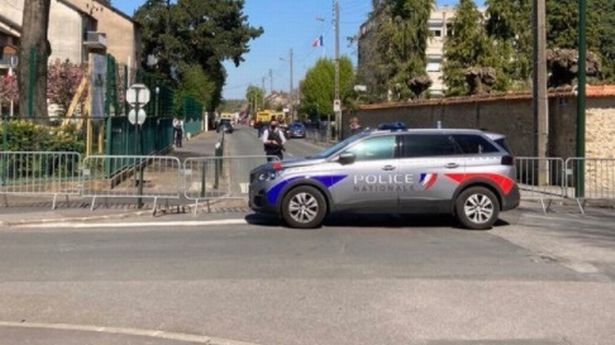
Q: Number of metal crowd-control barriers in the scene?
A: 5